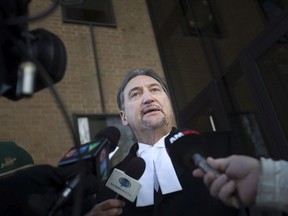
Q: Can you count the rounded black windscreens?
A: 3